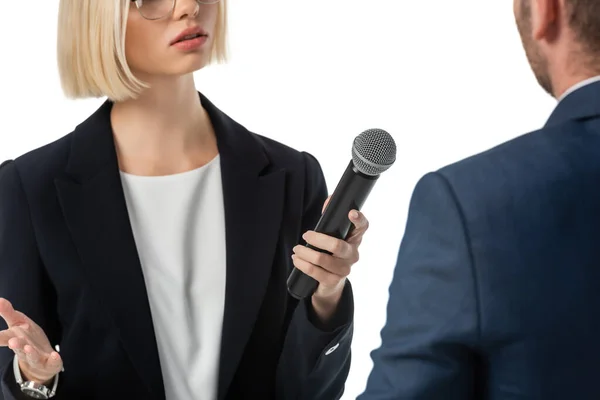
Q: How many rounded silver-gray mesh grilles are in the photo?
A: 1